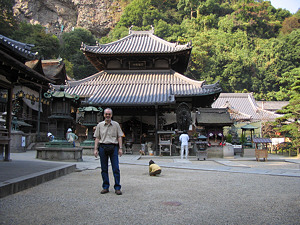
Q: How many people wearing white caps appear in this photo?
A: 2